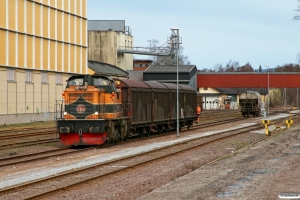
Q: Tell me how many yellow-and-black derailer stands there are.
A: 2